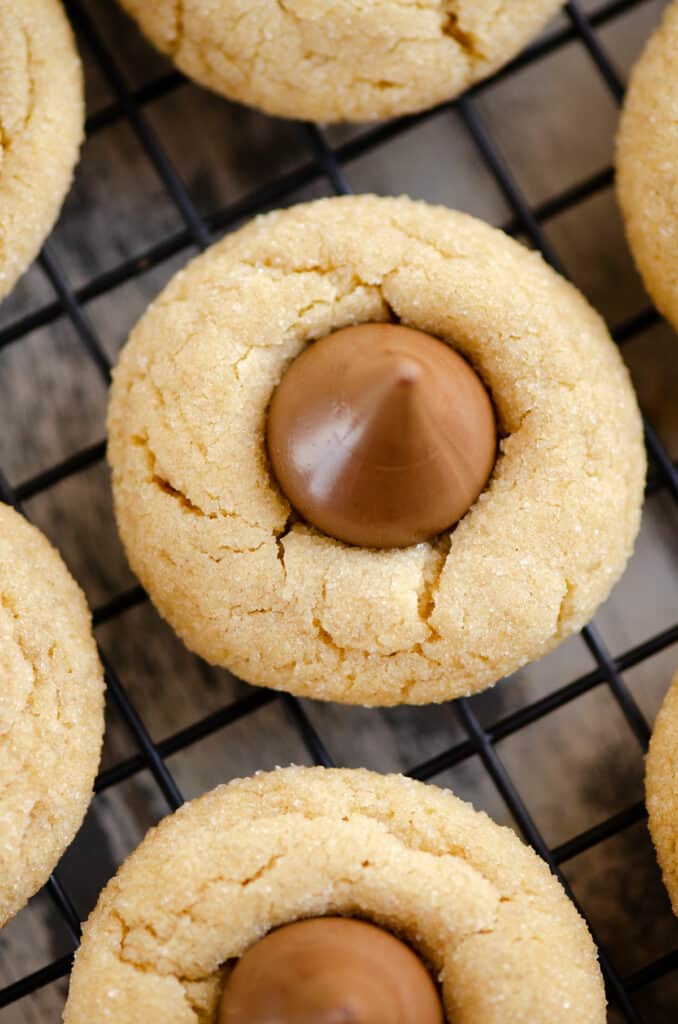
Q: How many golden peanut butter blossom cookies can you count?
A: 7